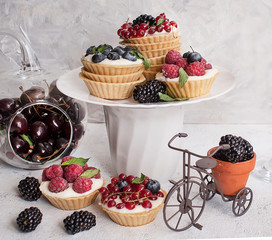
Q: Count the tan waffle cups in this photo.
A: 12